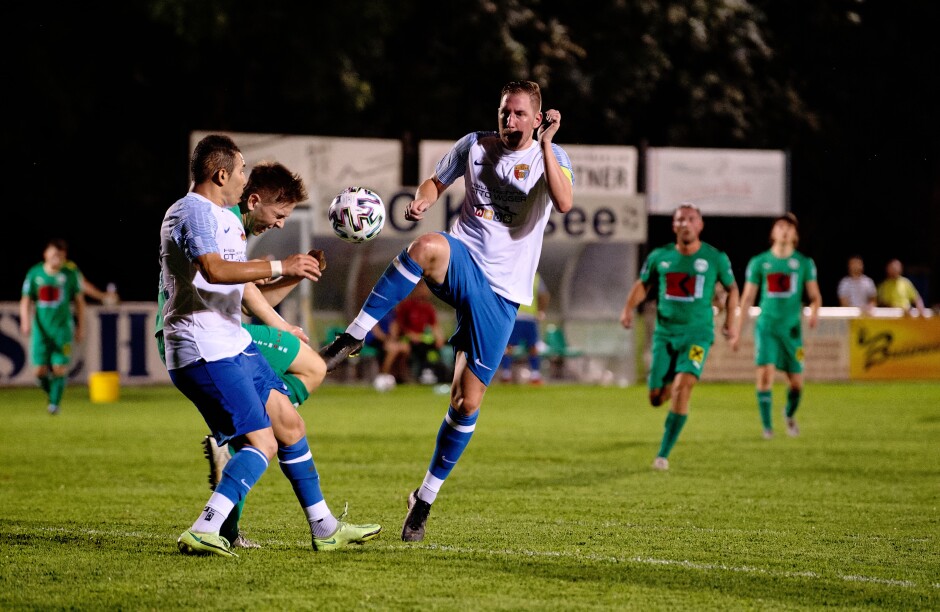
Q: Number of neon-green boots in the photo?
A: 2